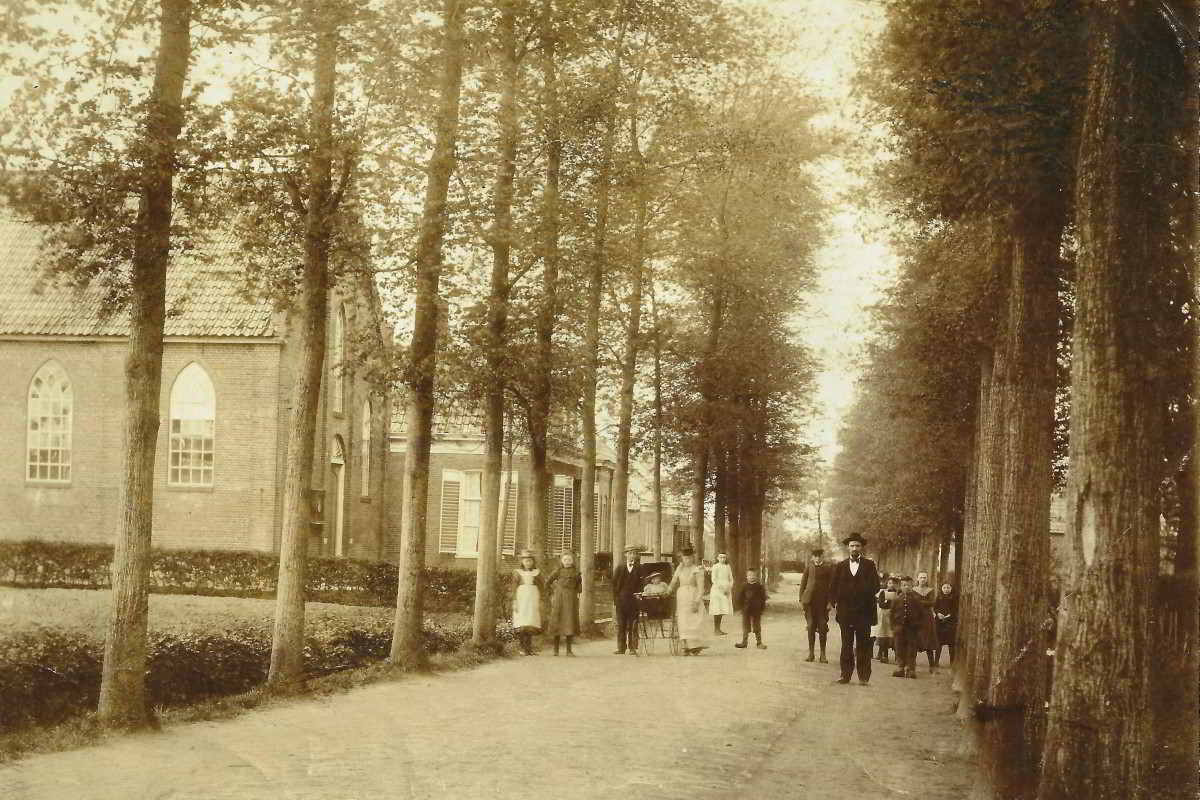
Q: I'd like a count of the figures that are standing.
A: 12